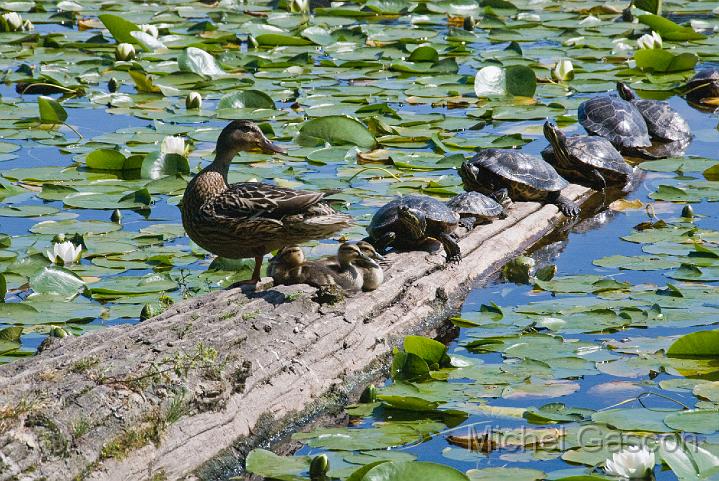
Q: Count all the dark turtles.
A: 7